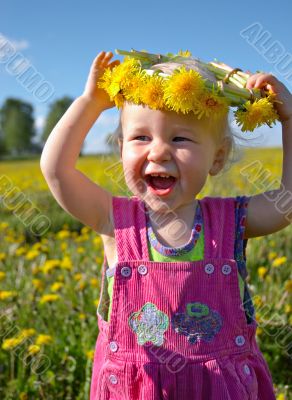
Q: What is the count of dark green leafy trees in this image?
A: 2